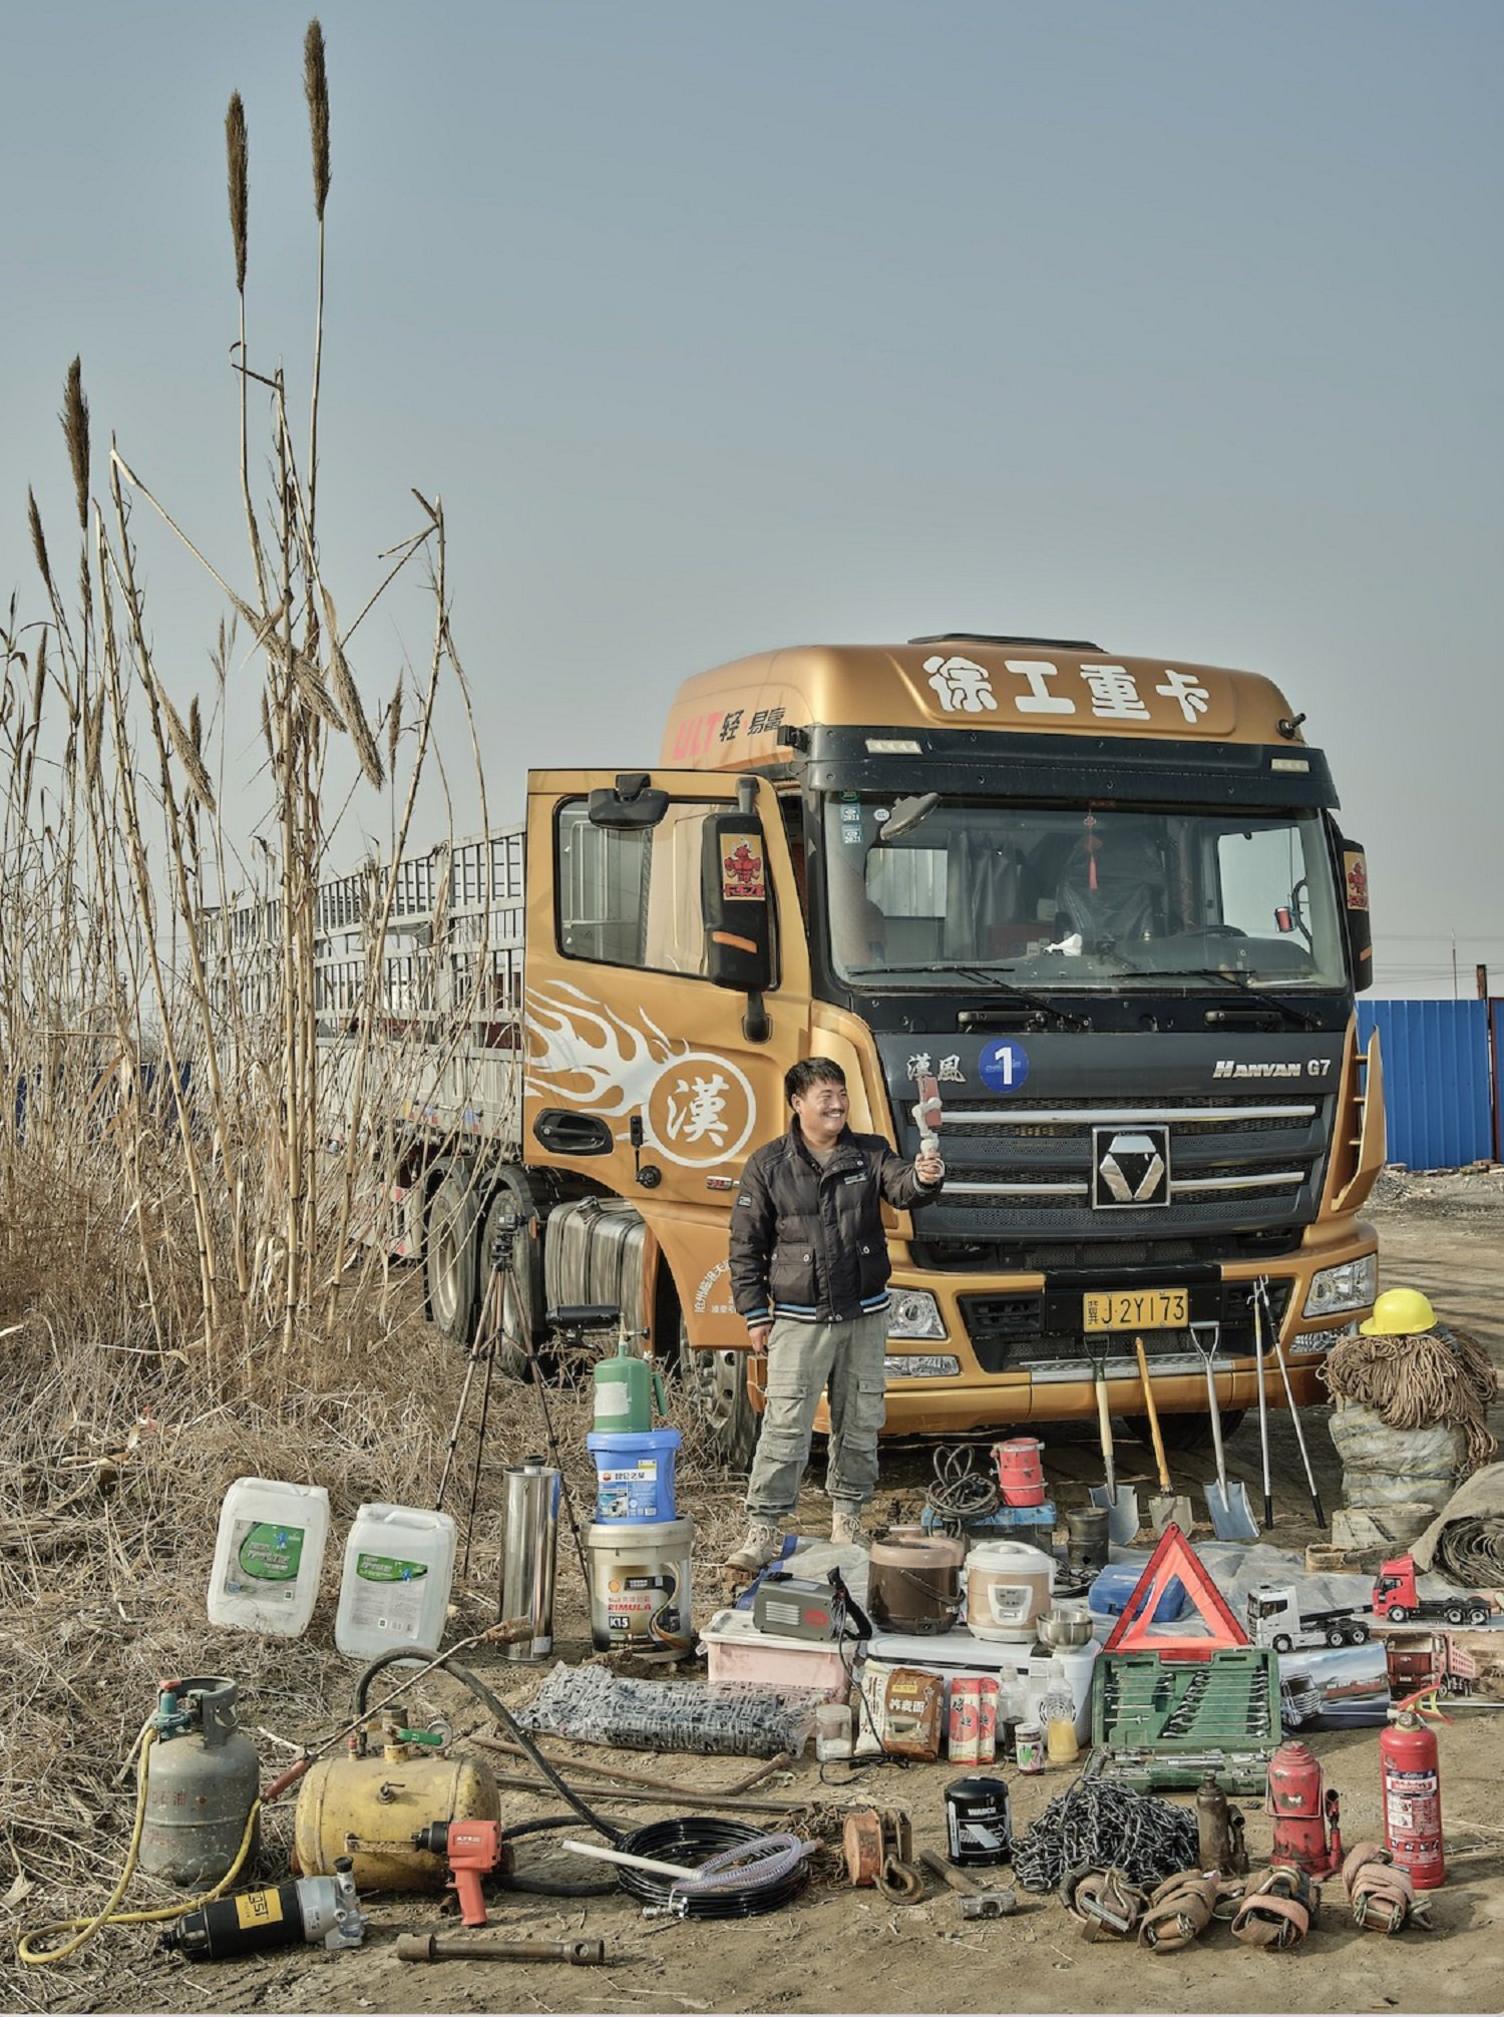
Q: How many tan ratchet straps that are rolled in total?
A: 4